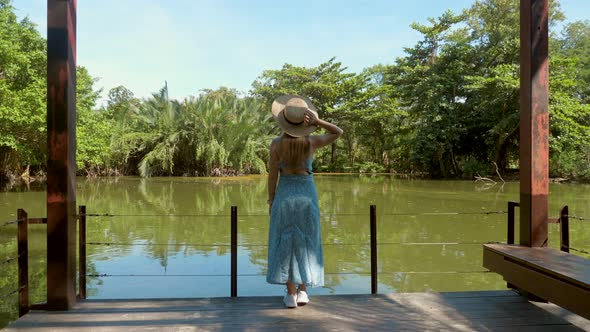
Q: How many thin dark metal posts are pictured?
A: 6